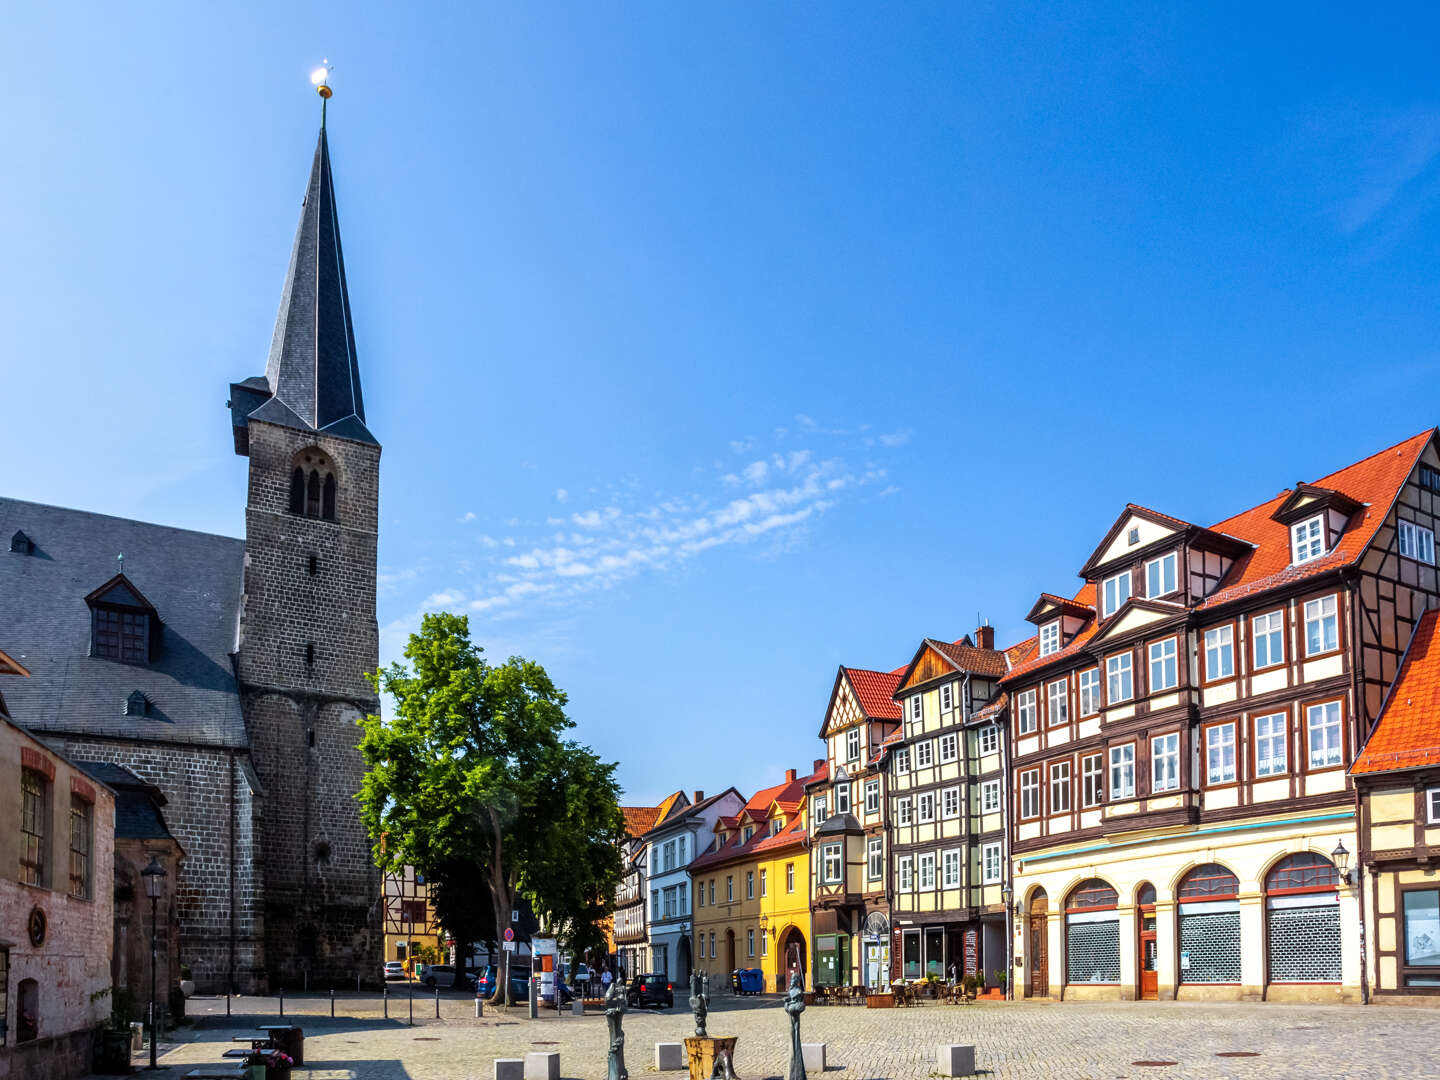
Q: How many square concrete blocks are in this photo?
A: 5